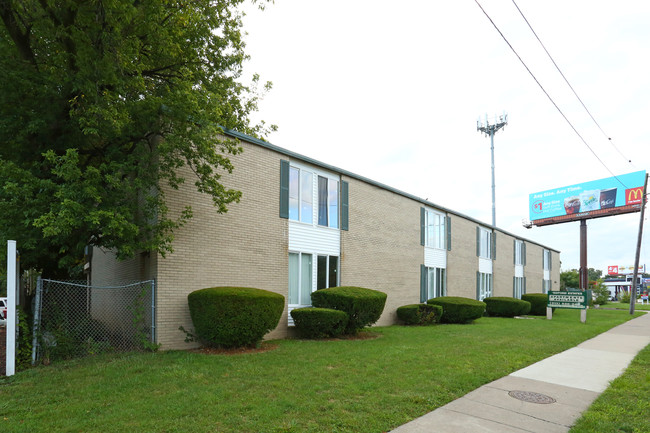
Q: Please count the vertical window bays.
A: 5